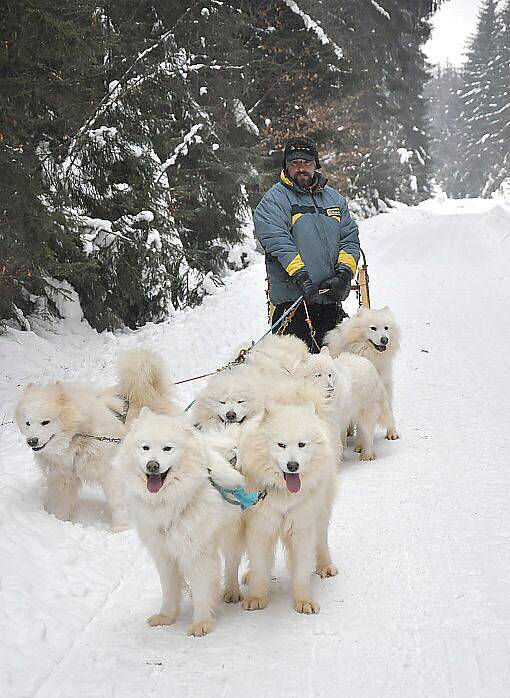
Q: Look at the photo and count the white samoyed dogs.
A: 6